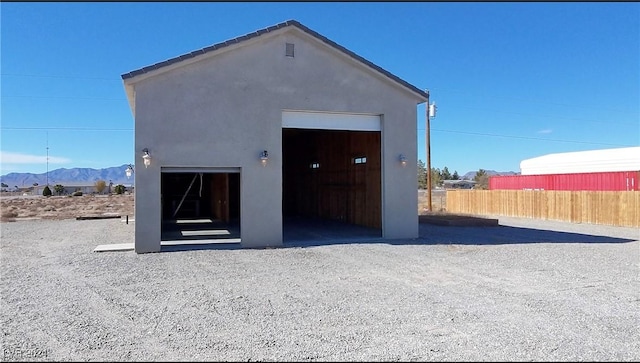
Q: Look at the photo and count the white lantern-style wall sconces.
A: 4